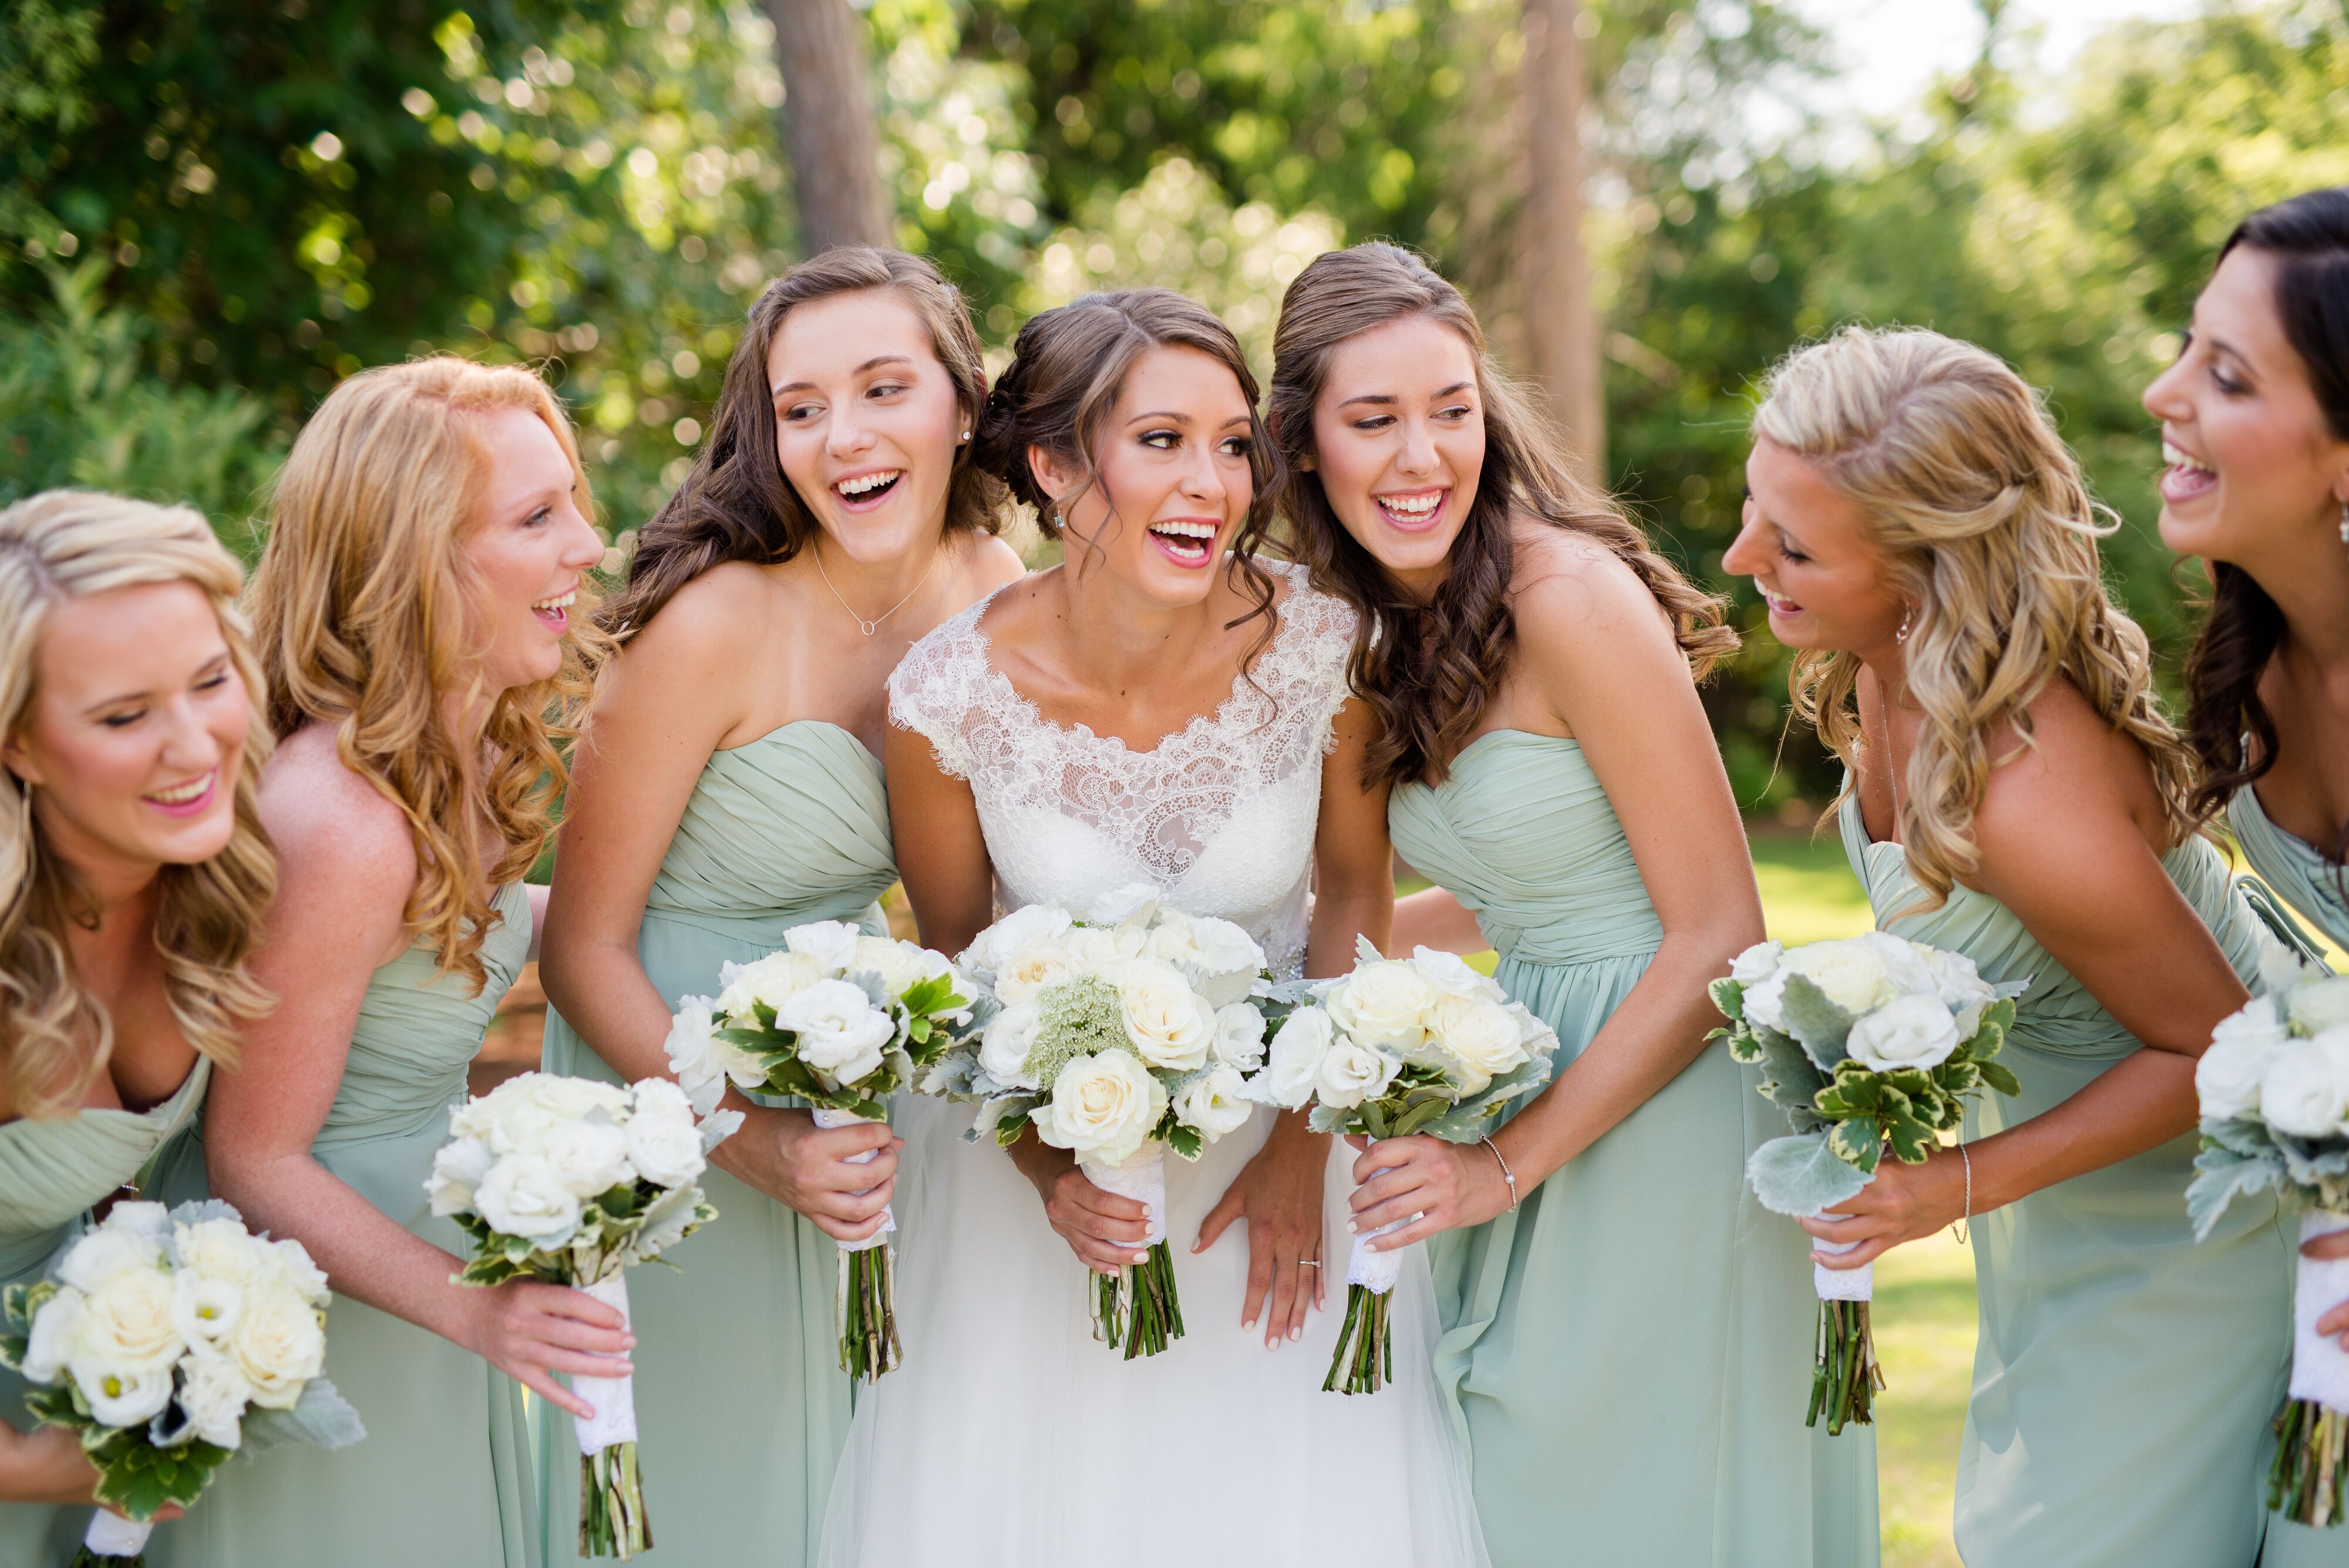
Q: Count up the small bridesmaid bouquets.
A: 6